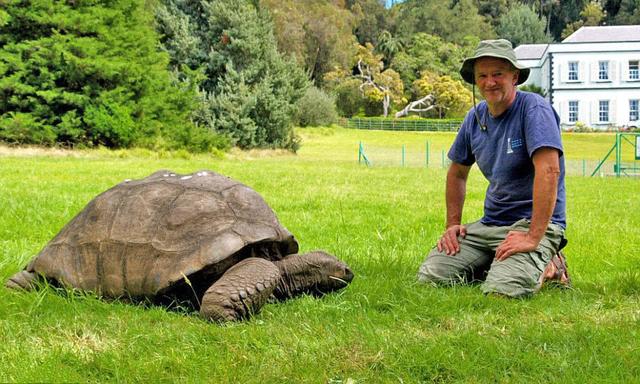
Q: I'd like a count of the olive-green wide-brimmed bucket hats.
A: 1